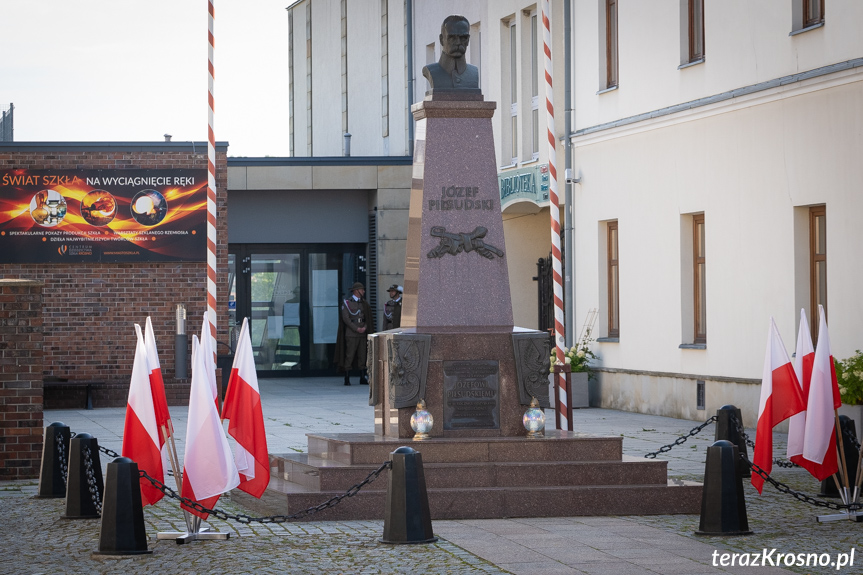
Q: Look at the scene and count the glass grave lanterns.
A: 2